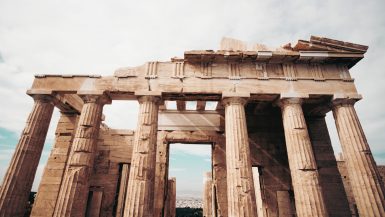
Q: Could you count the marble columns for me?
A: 6